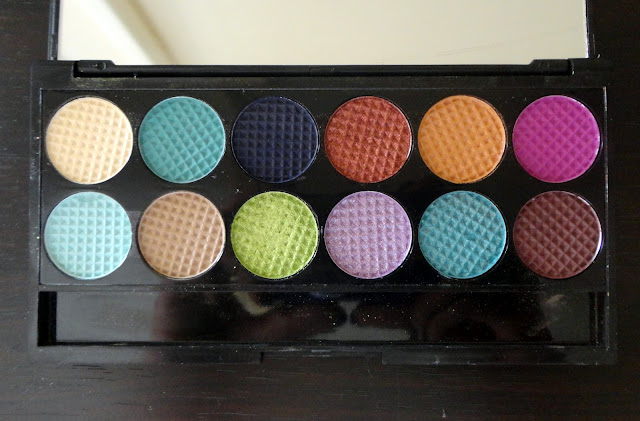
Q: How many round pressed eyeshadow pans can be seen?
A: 12